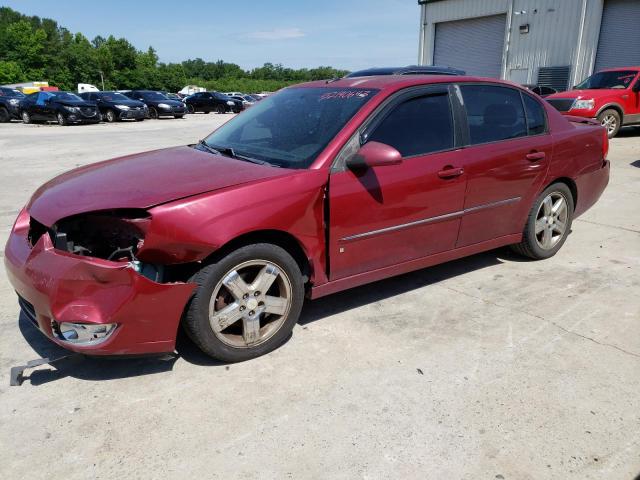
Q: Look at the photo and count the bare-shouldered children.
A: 0